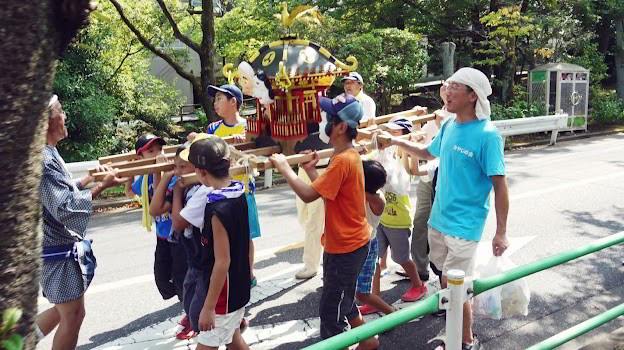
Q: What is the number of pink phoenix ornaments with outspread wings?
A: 0